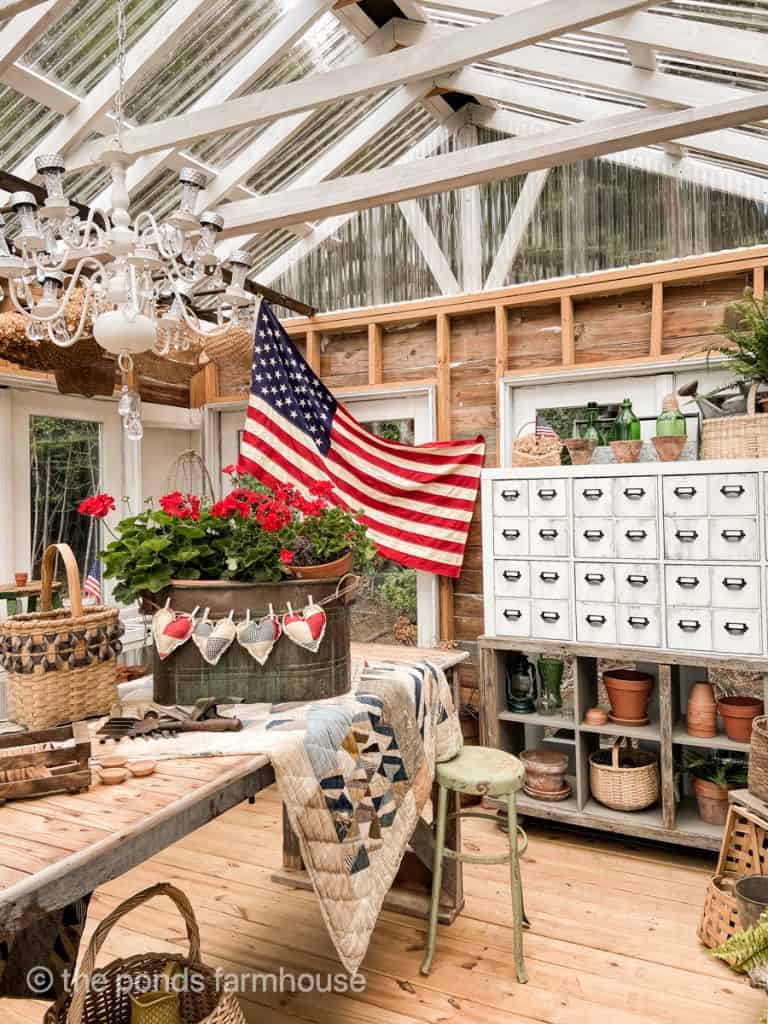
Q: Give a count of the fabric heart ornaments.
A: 4